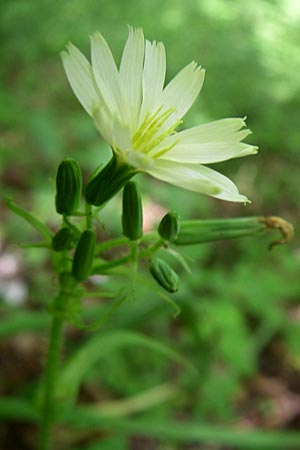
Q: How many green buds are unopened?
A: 6